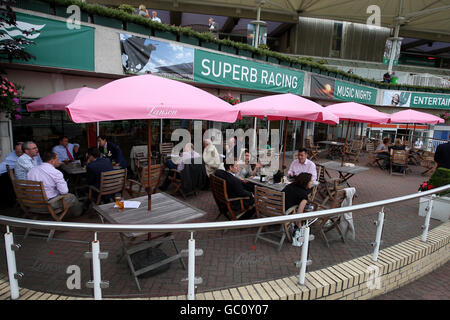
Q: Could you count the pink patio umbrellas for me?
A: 5